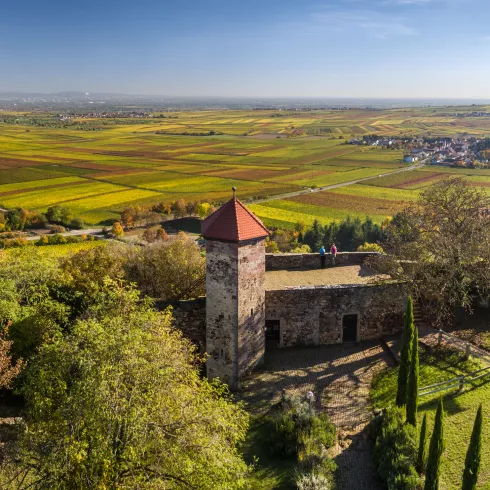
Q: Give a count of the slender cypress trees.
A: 5